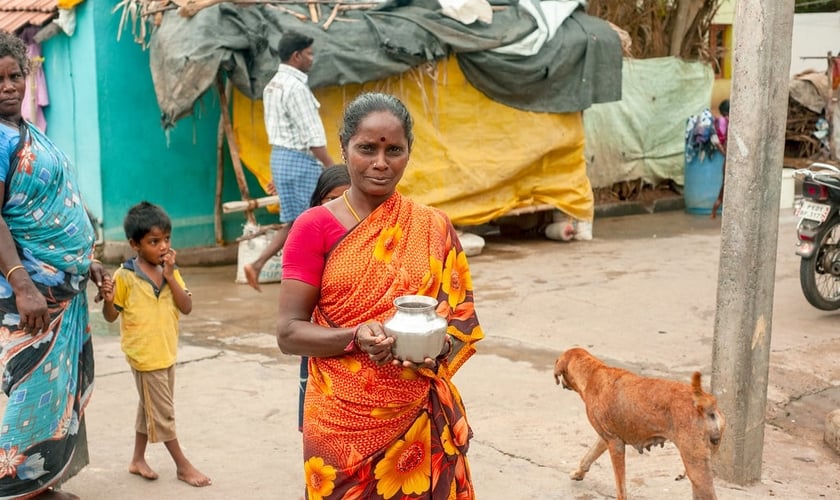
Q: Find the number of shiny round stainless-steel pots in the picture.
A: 1